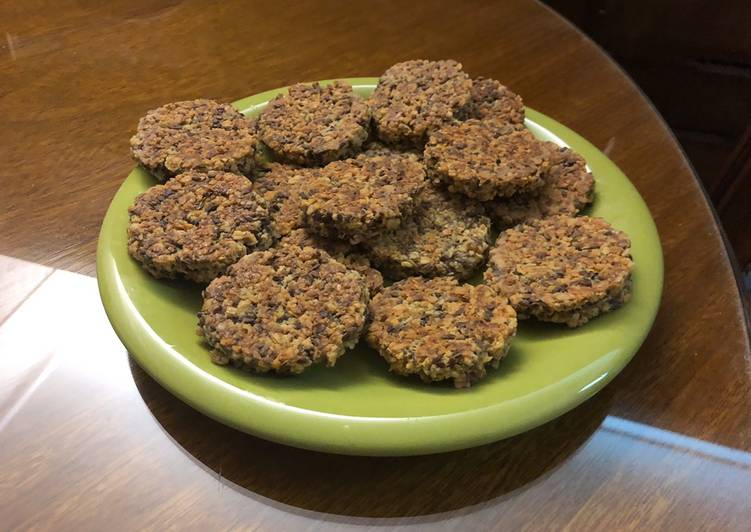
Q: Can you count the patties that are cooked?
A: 14